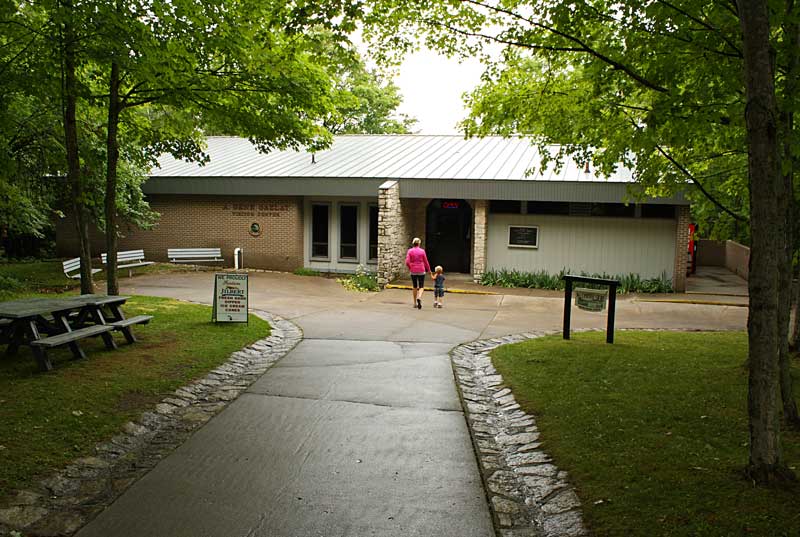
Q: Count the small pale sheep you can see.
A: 0